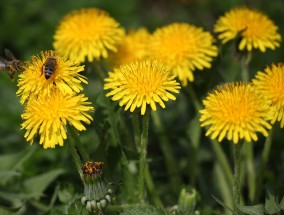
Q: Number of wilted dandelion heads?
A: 1